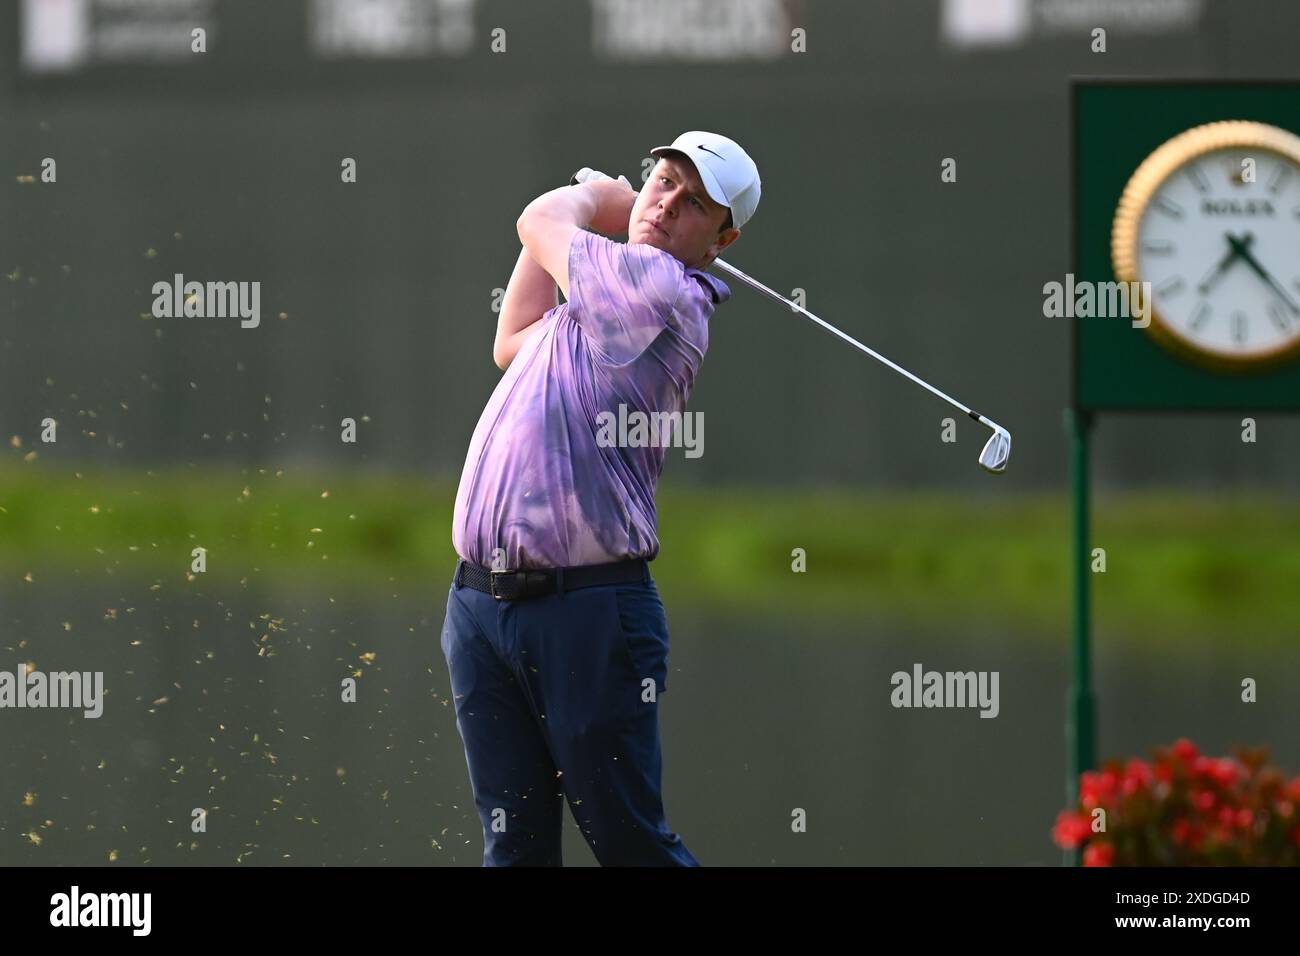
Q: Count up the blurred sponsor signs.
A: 4